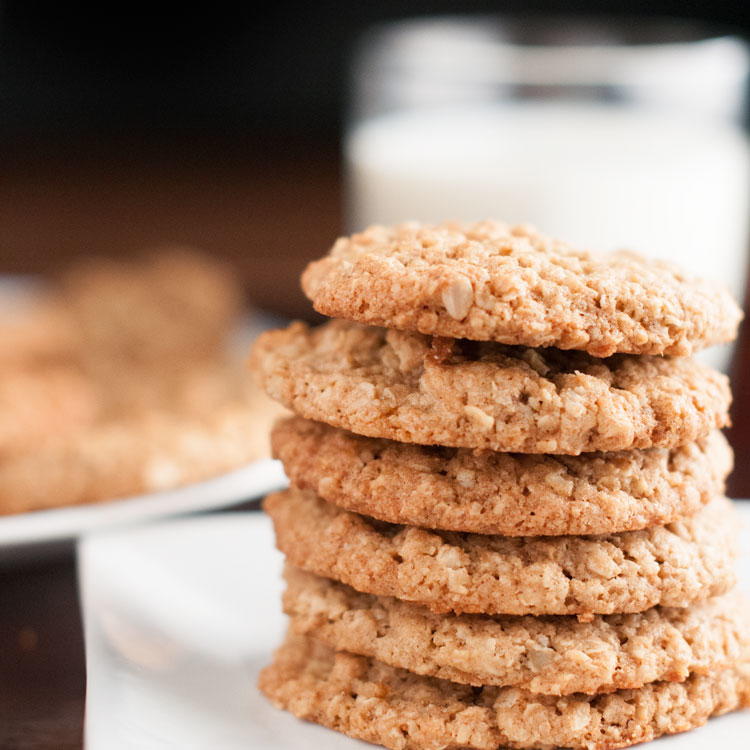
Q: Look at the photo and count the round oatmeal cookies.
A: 6